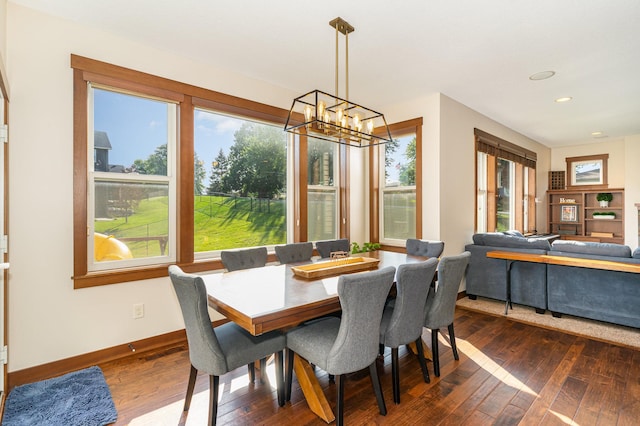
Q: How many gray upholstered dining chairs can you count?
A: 8